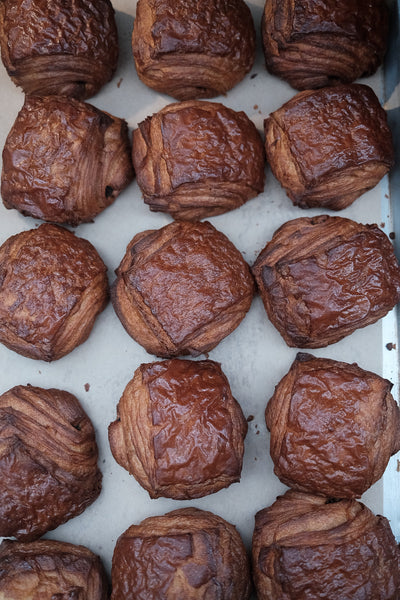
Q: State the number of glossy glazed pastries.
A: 15